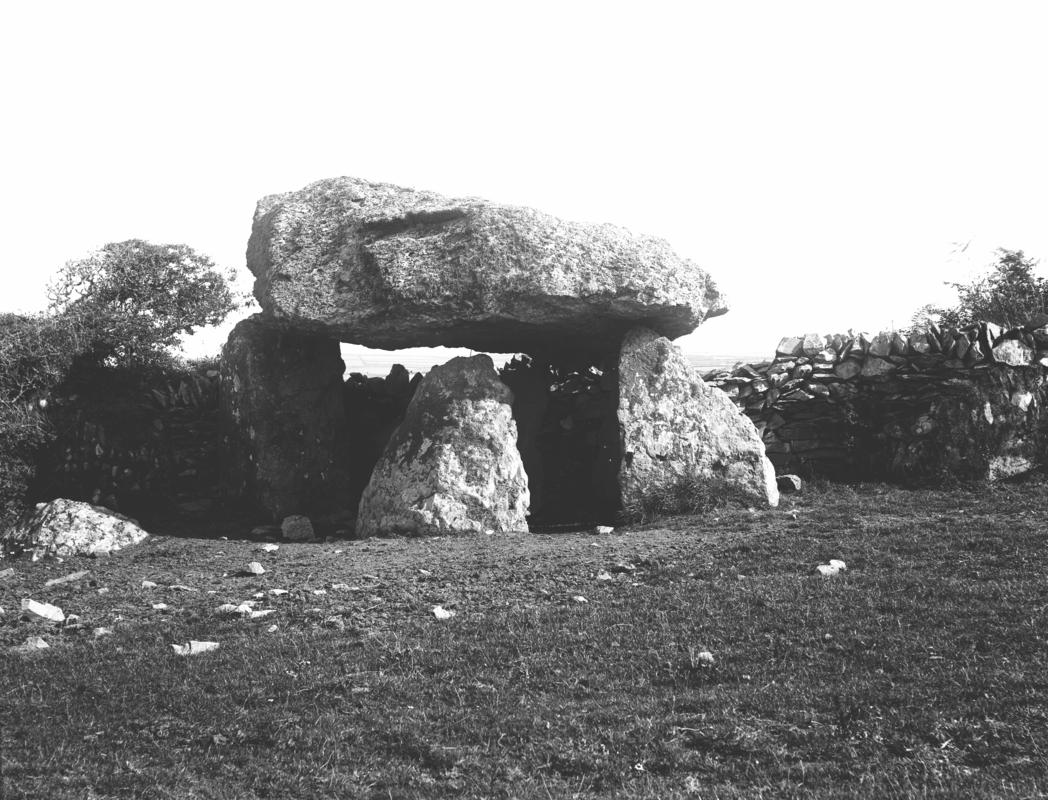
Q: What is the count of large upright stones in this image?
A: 3